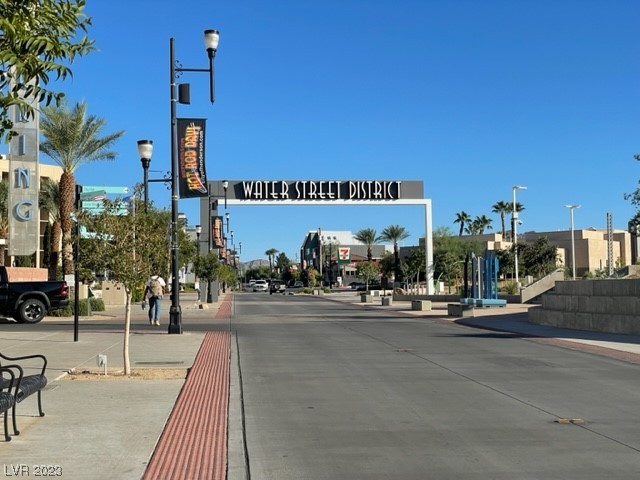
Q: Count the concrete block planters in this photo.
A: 4